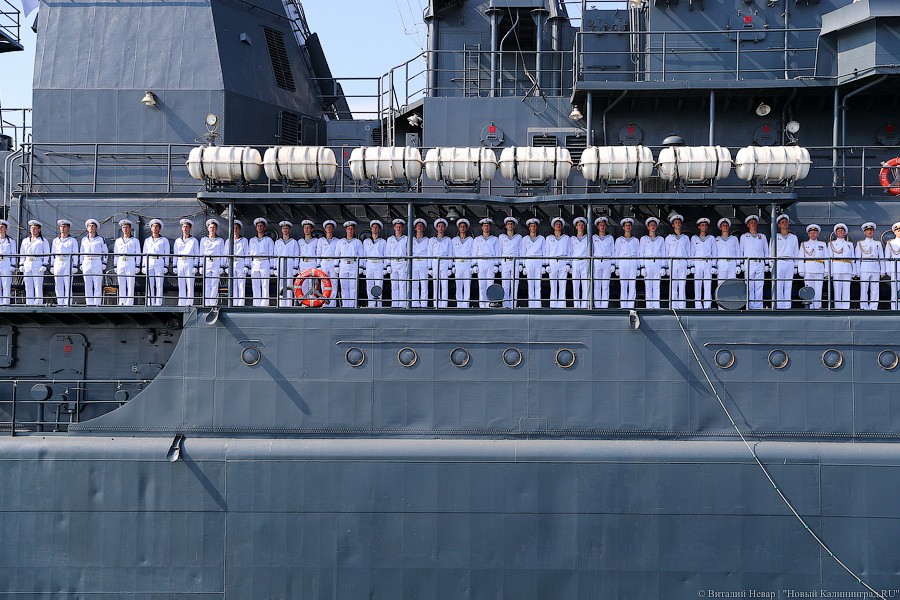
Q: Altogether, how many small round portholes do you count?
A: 10